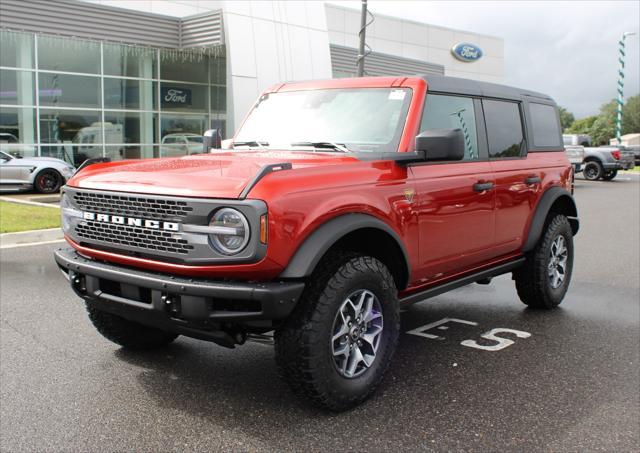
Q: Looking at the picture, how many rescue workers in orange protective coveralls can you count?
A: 0